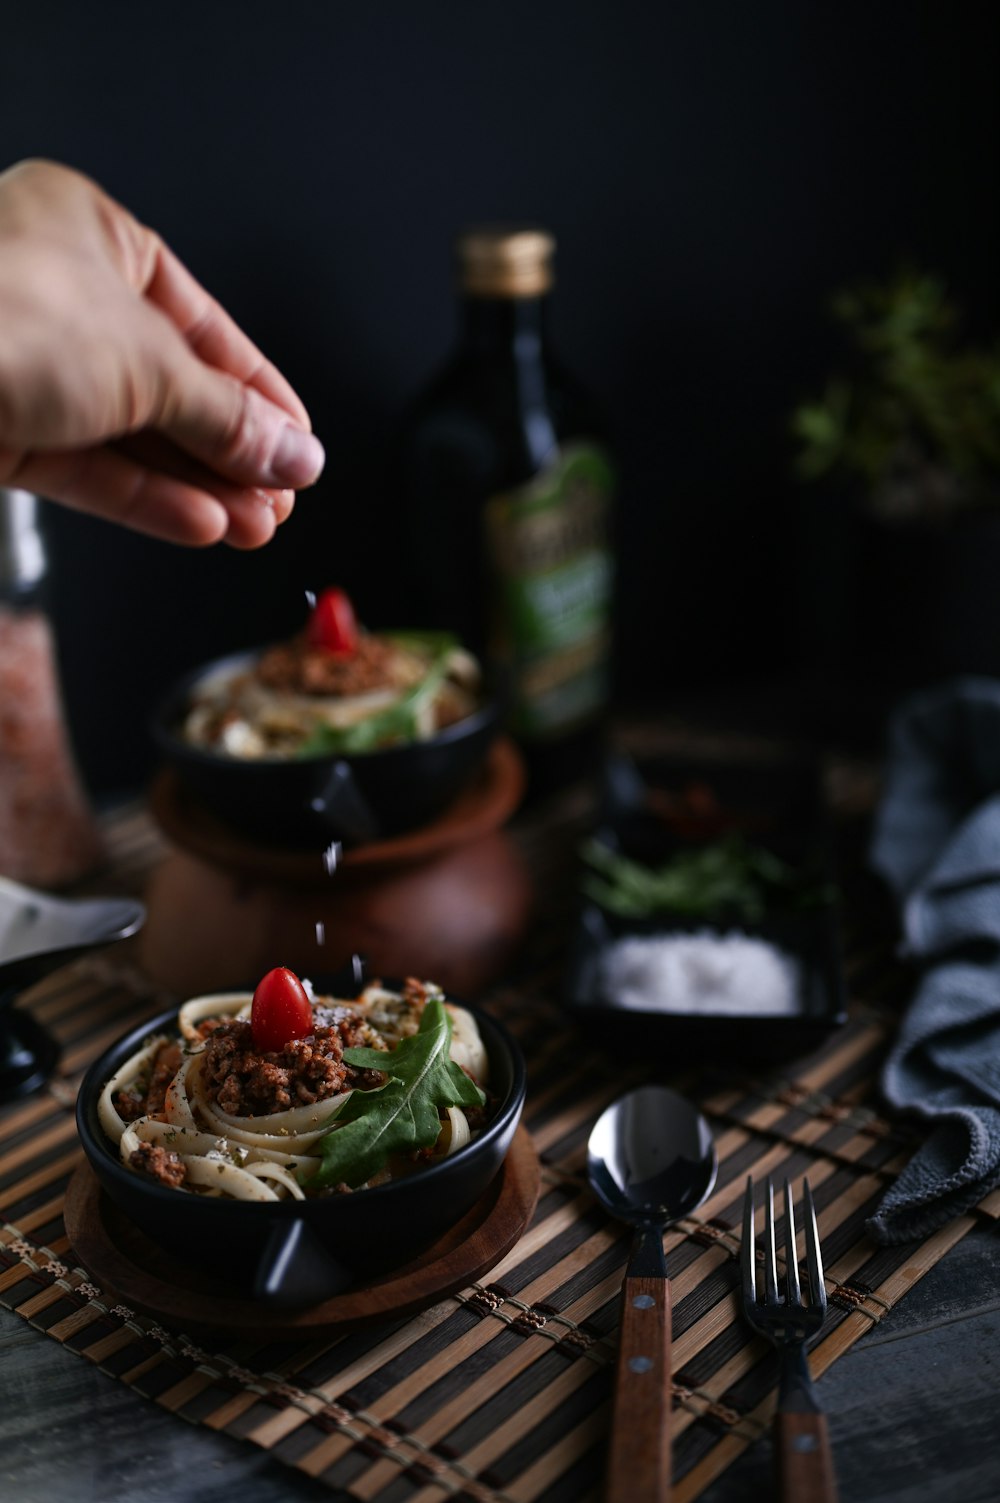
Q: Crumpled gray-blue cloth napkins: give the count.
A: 1